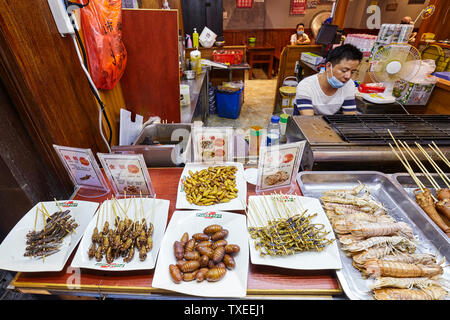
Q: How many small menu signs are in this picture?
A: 4